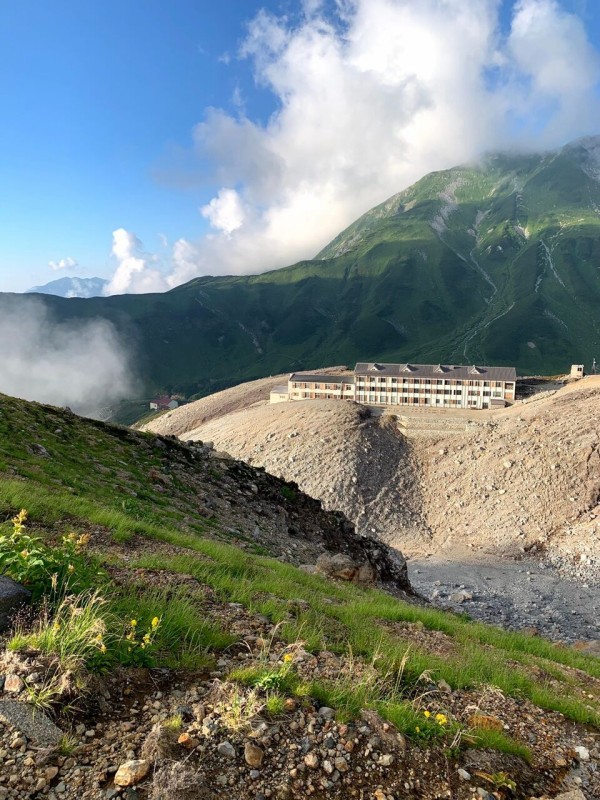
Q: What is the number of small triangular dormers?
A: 4